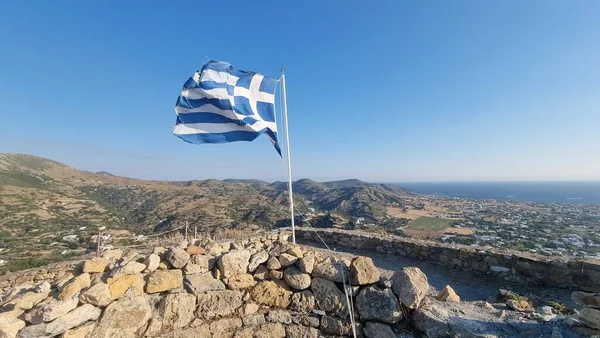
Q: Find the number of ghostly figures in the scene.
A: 0